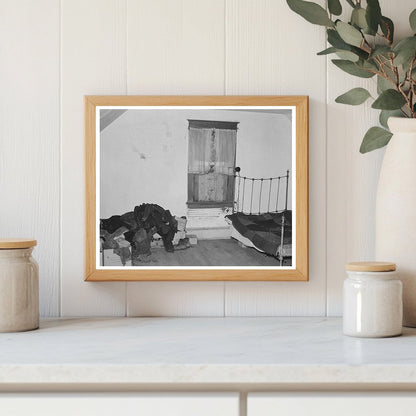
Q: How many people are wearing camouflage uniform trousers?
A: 0